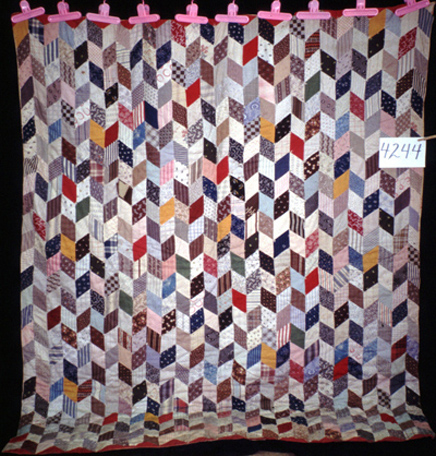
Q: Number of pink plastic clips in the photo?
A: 10